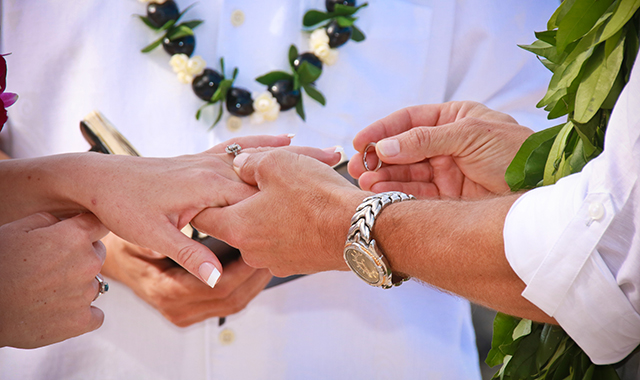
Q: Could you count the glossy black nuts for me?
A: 8